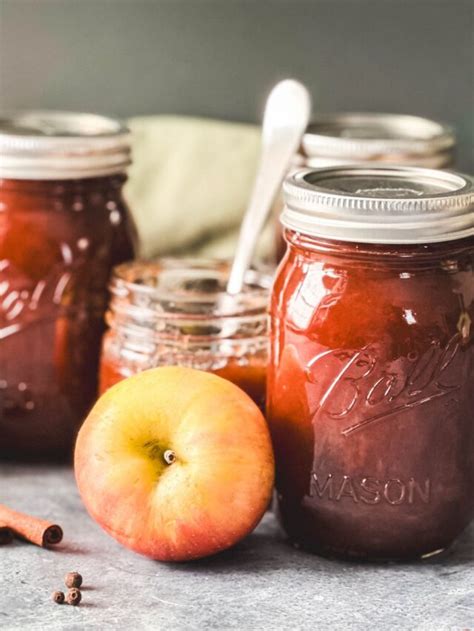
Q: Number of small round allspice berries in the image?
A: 3